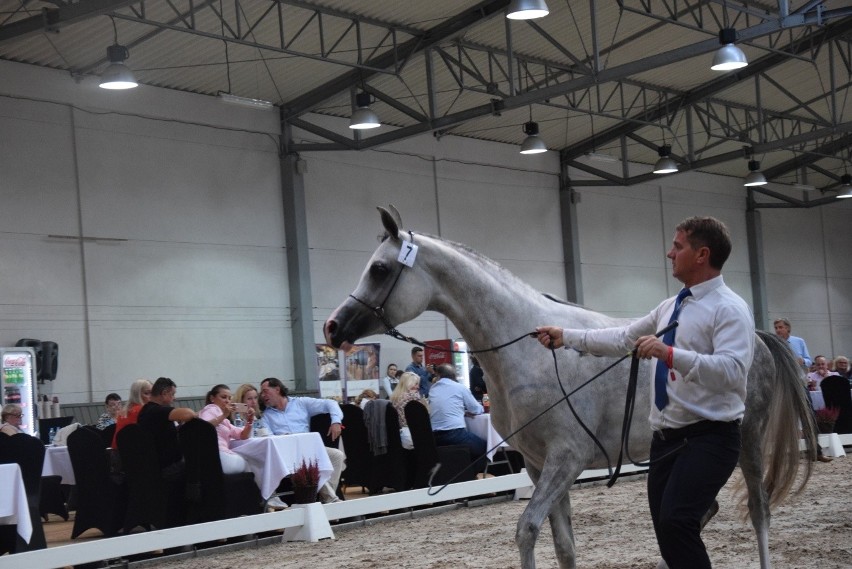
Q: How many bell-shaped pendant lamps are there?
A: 8